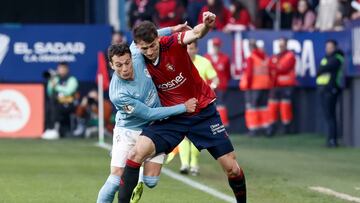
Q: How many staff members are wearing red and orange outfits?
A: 3